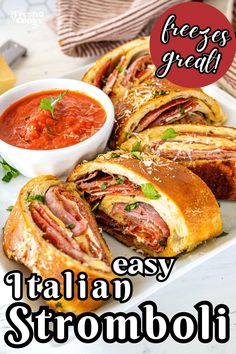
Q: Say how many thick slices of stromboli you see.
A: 5